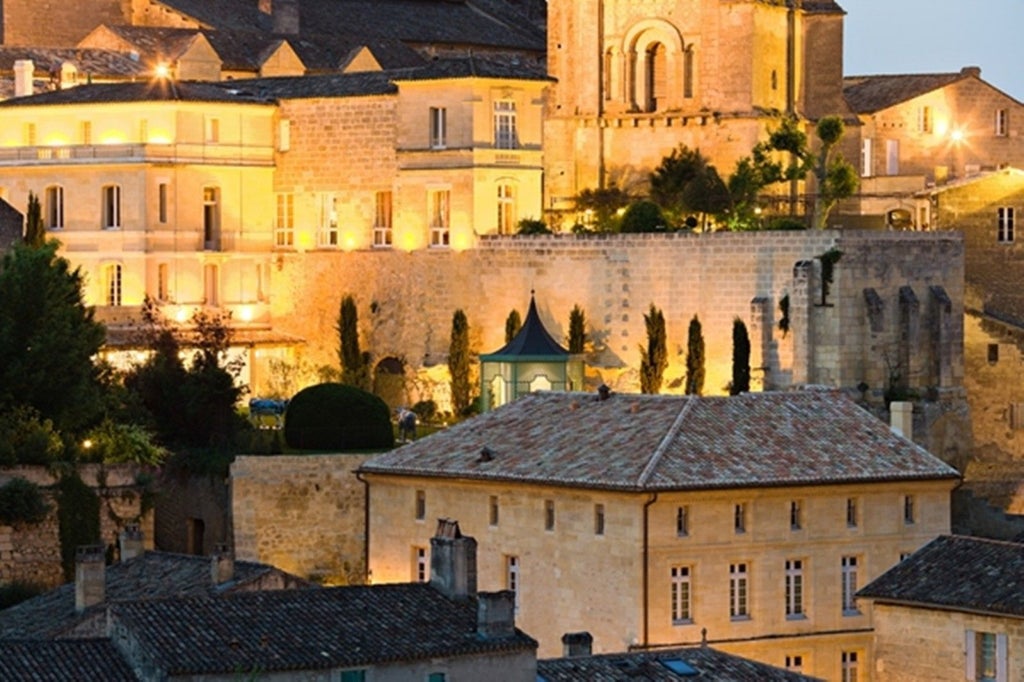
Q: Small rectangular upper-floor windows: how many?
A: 9